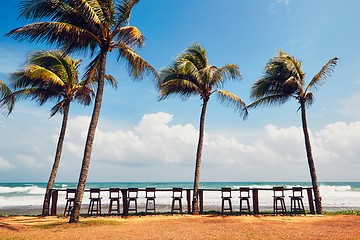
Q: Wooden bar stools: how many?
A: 10